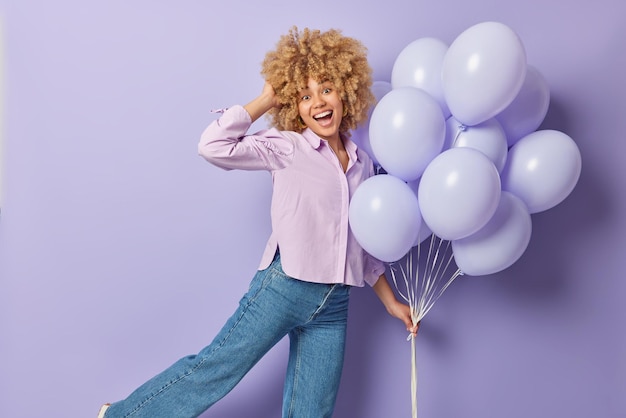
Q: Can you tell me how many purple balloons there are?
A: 11